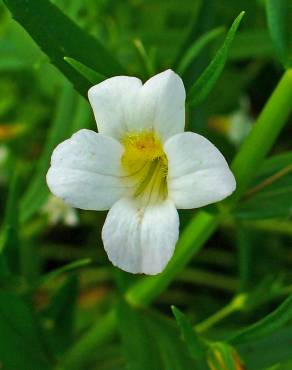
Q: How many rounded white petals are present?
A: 4